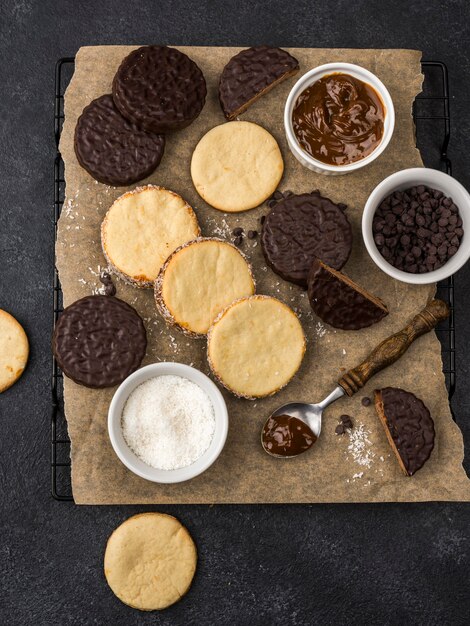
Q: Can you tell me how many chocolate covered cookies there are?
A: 7